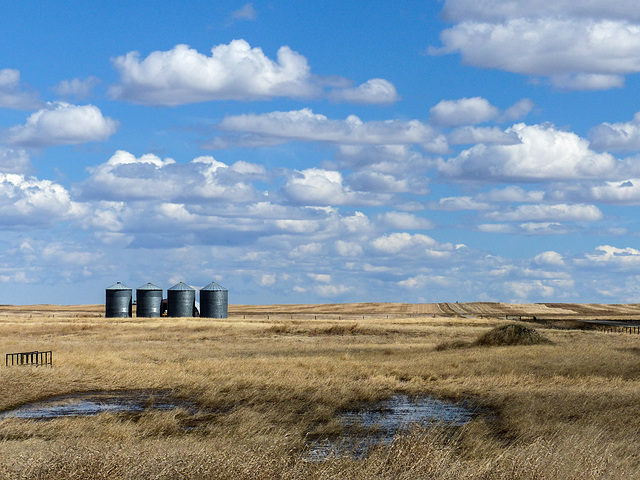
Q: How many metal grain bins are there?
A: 4